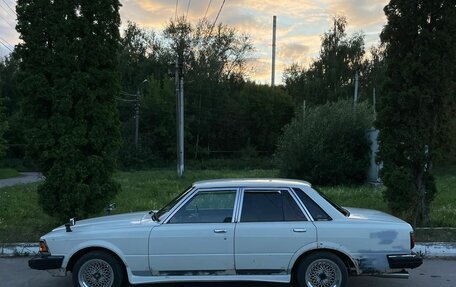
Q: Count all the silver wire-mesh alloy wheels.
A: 2